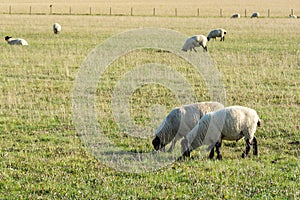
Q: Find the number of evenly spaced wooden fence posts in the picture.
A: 14